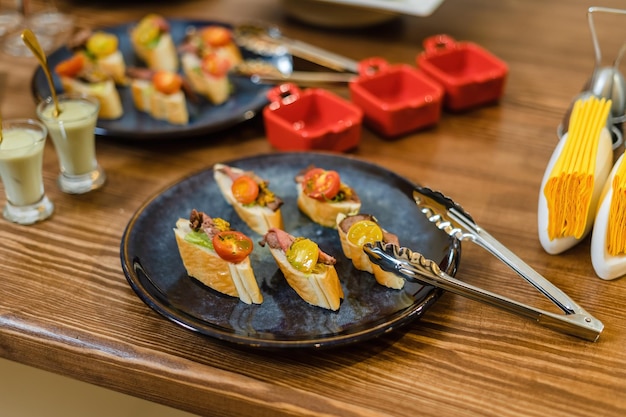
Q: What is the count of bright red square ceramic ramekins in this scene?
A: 3